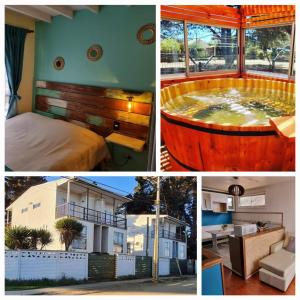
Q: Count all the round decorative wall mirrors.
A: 3